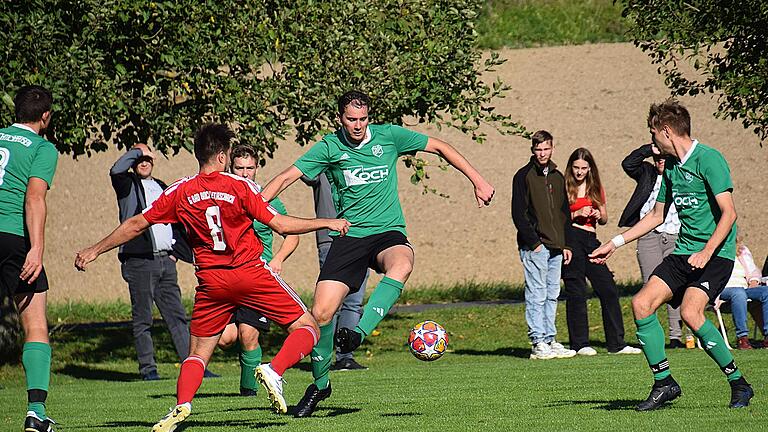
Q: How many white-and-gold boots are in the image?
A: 2